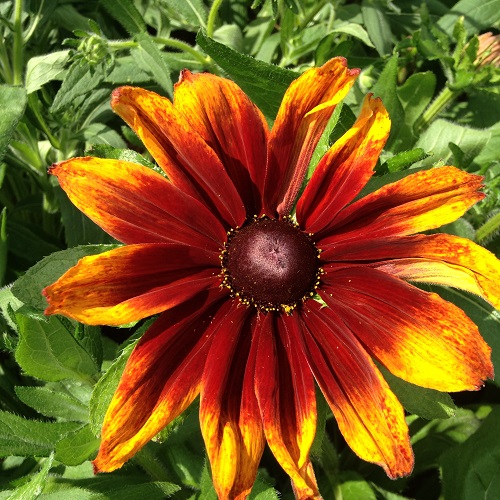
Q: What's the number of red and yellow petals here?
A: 13